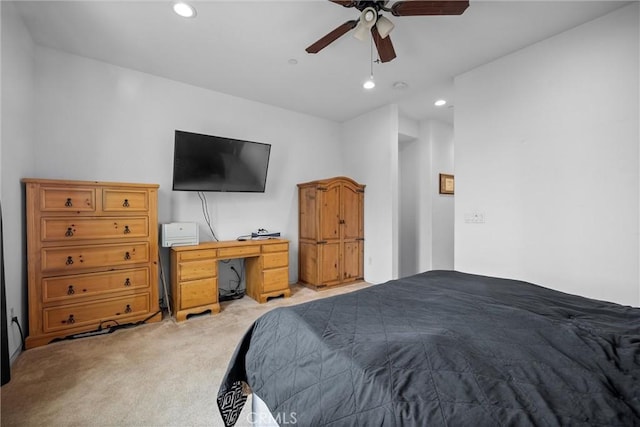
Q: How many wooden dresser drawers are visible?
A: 6